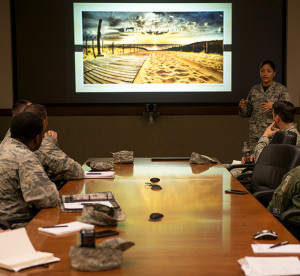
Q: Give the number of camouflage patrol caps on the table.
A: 5